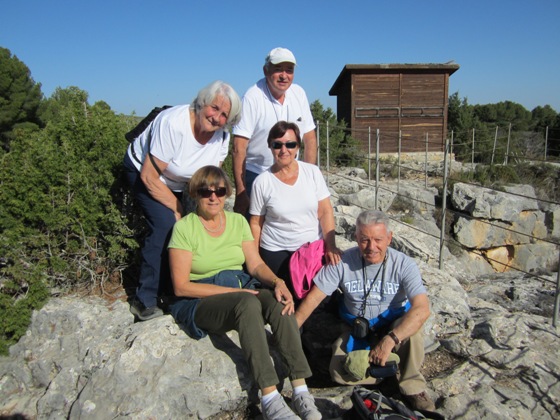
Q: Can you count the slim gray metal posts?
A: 13